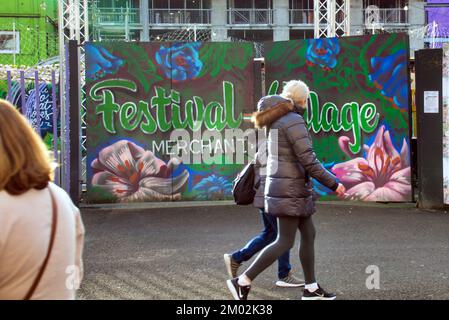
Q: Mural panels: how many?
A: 2